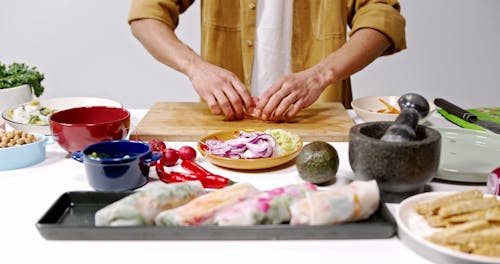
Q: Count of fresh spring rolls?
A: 4